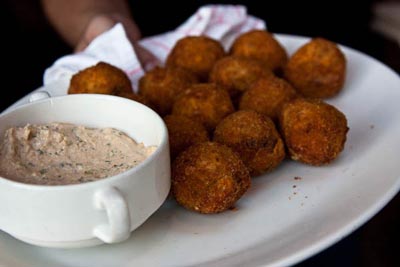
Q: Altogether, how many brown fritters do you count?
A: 12